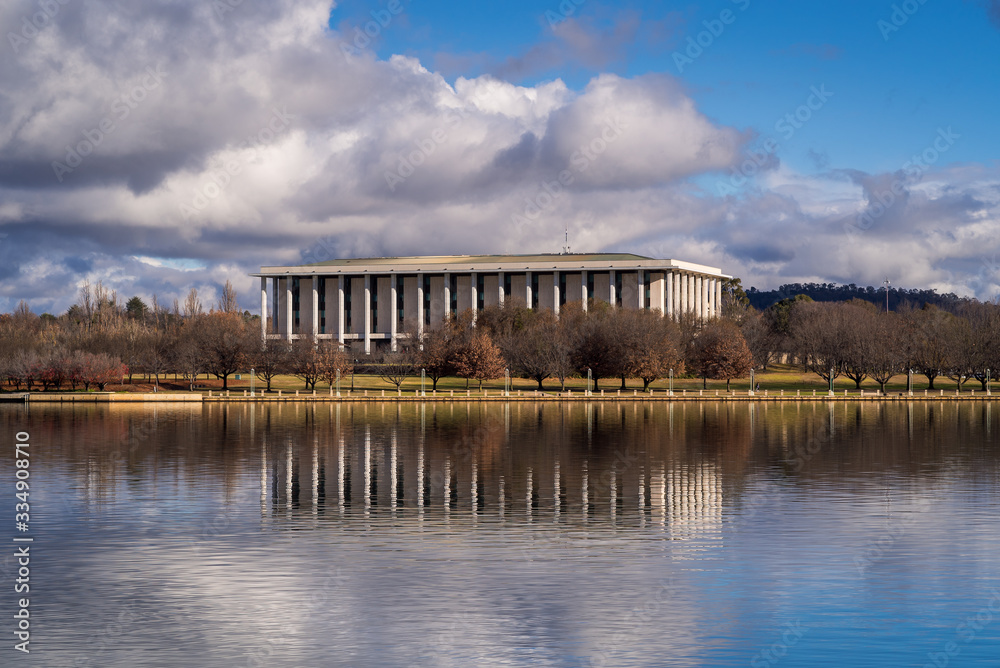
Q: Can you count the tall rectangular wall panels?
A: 15